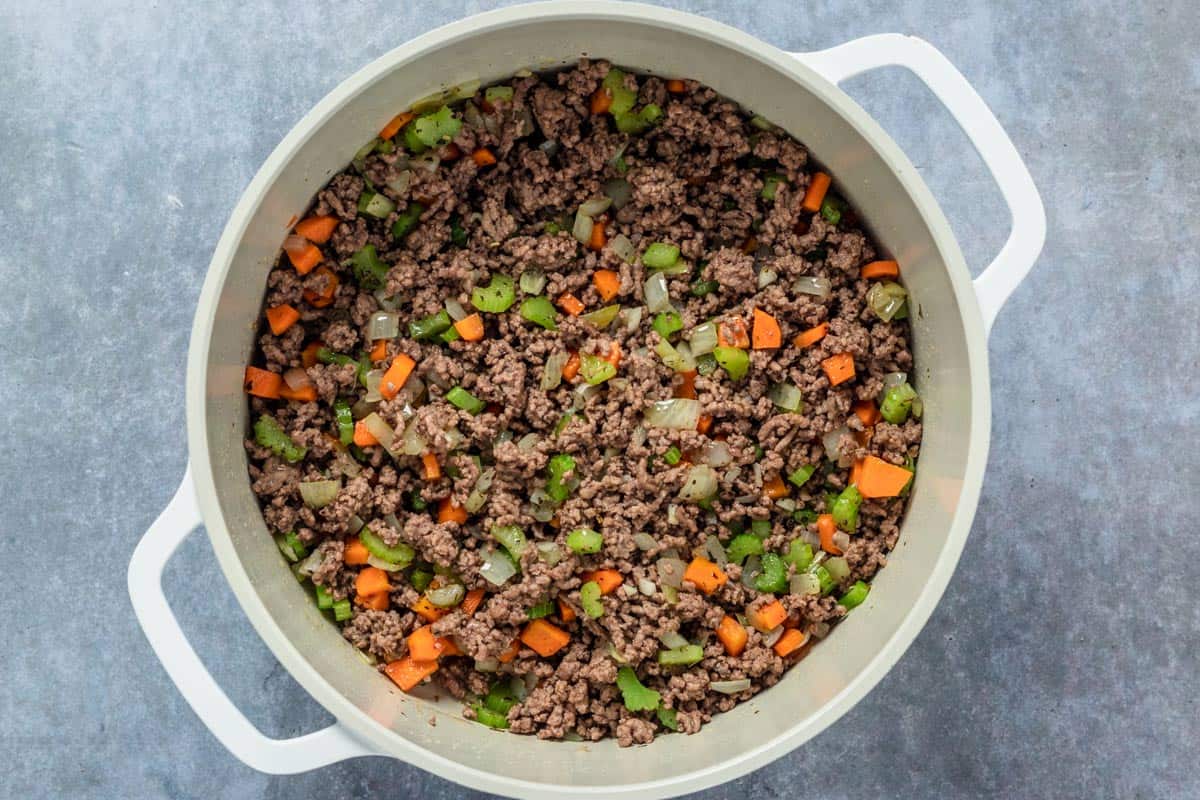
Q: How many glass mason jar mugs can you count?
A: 0